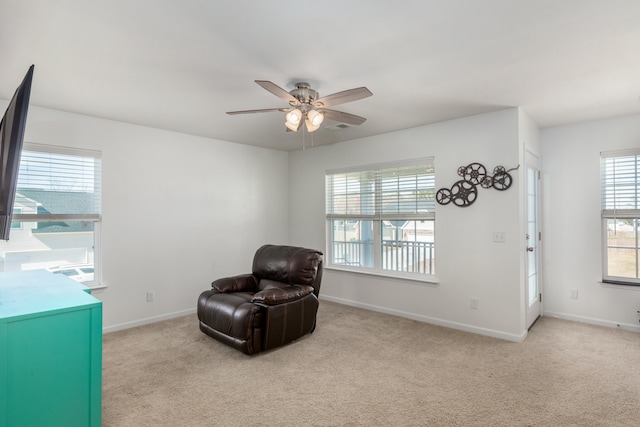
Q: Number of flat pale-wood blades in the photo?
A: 5